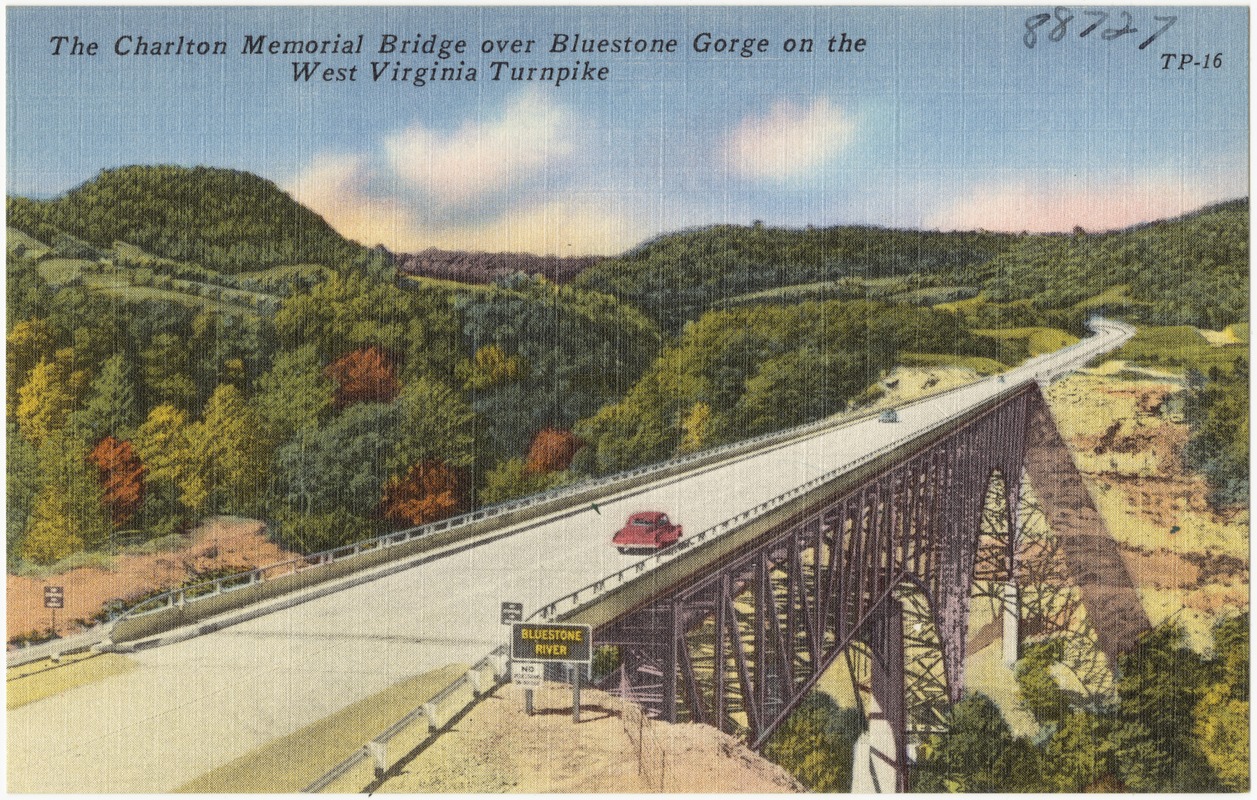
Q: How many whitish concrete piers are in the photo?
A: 2